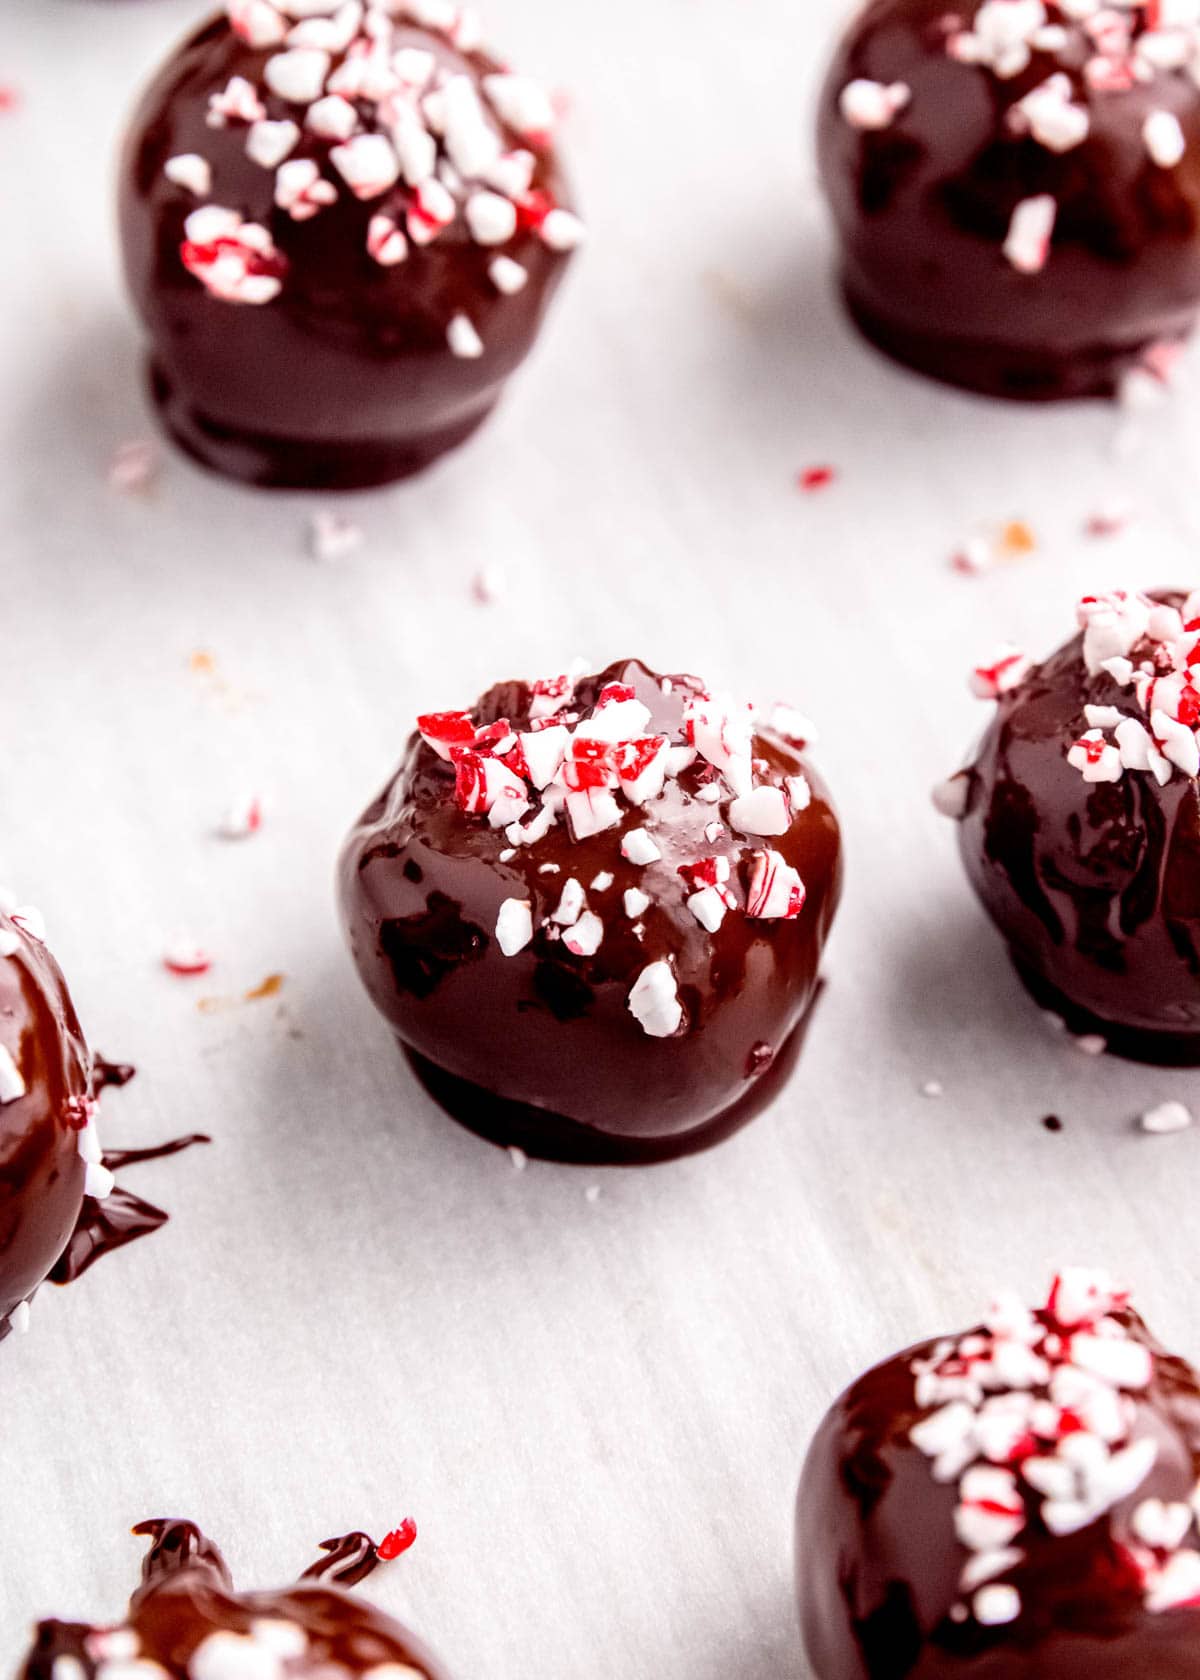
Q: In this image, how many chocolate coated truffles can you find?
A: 7